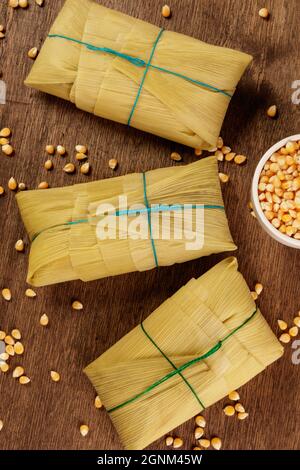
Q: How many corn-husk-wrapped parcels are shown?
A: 3